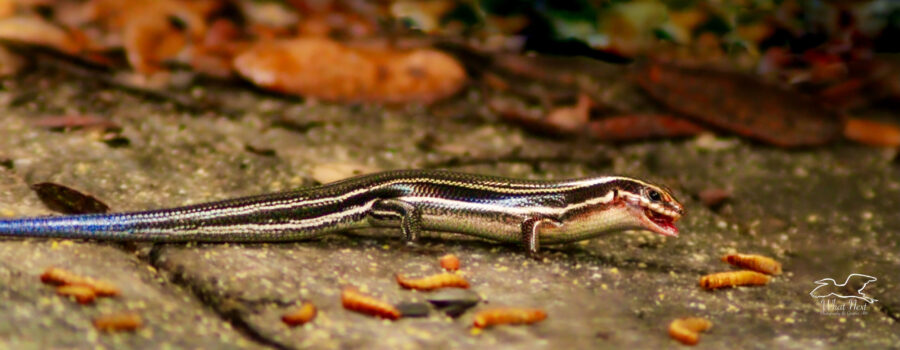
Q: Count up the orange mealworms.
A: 11